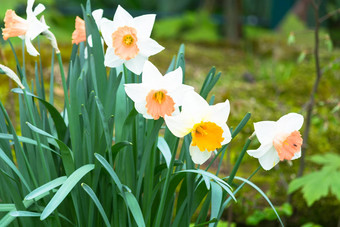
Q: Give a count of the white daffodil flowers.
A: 6